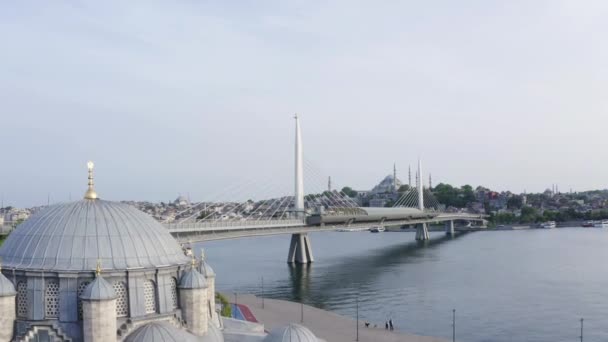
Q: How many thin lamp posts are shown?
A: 6